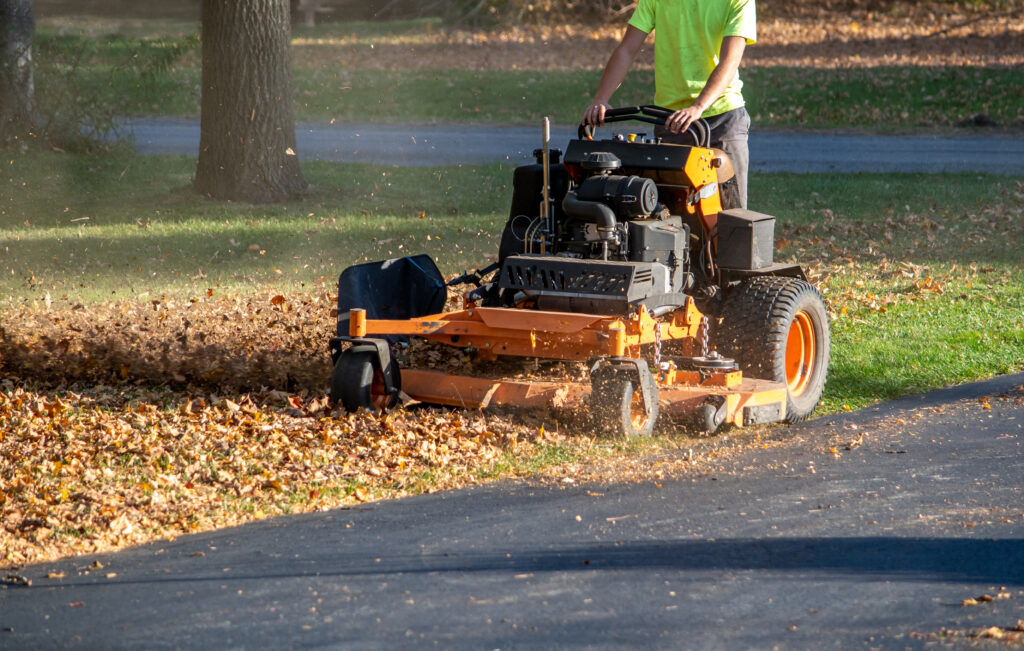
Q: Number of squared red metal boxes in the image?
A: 0